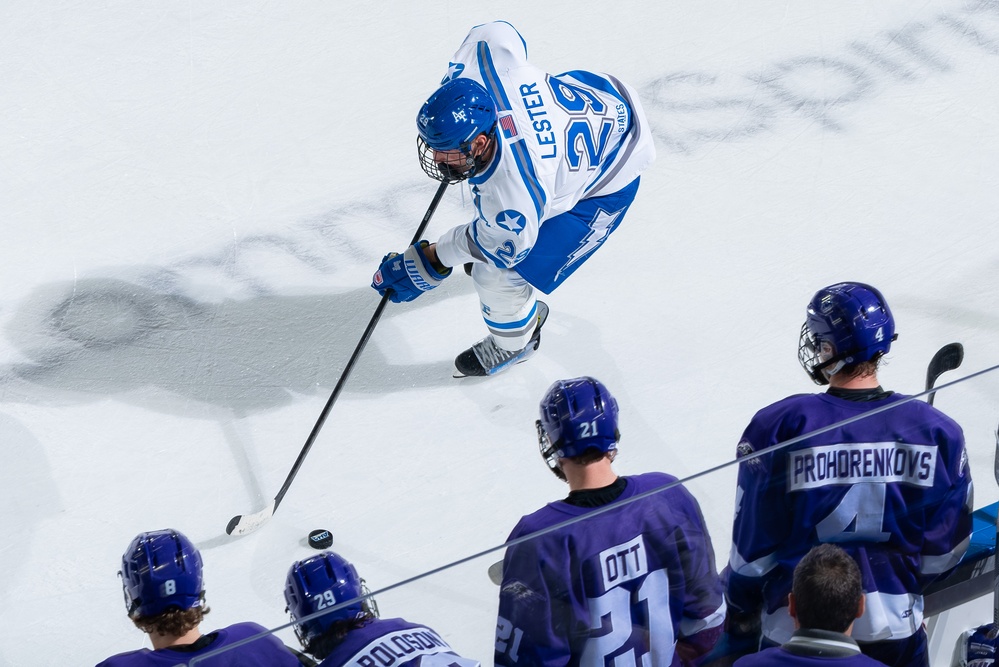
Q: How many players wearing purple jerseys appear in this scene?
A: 4